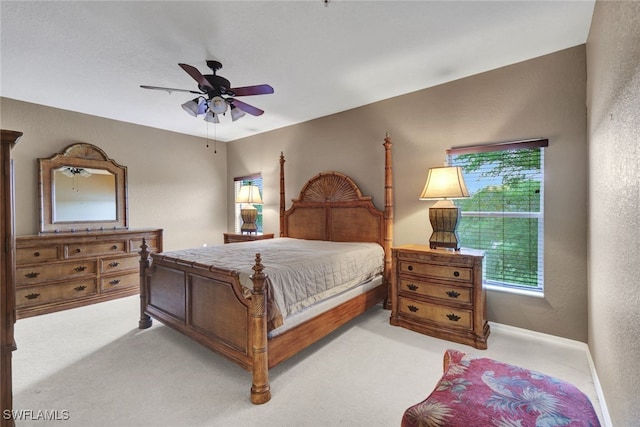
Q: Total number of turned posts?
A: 4